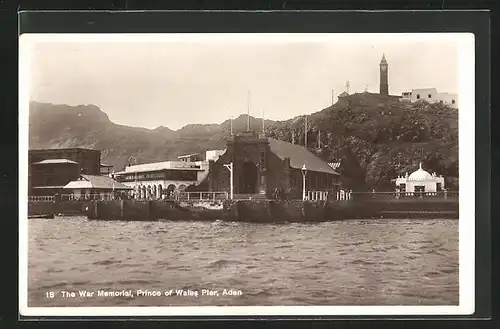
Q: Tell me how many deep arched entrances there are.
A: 1